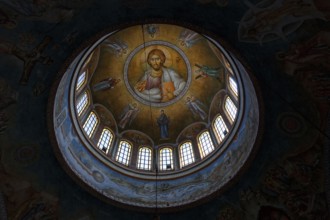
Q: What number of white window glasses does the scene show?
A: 12